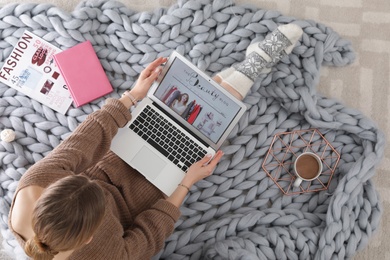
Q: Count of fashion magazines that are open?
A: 0